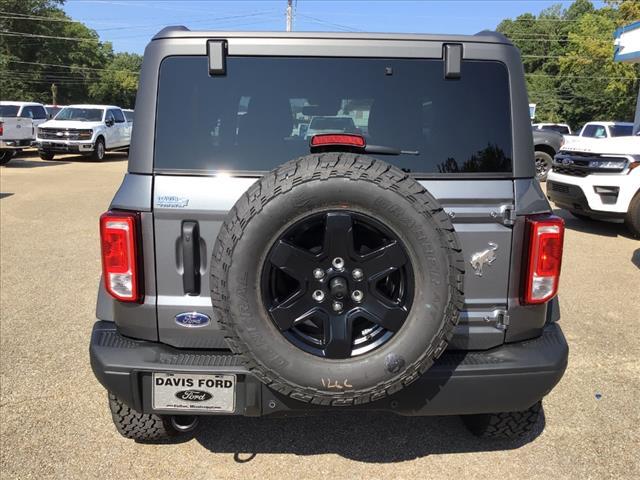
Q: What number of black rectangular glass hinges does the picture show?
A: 2